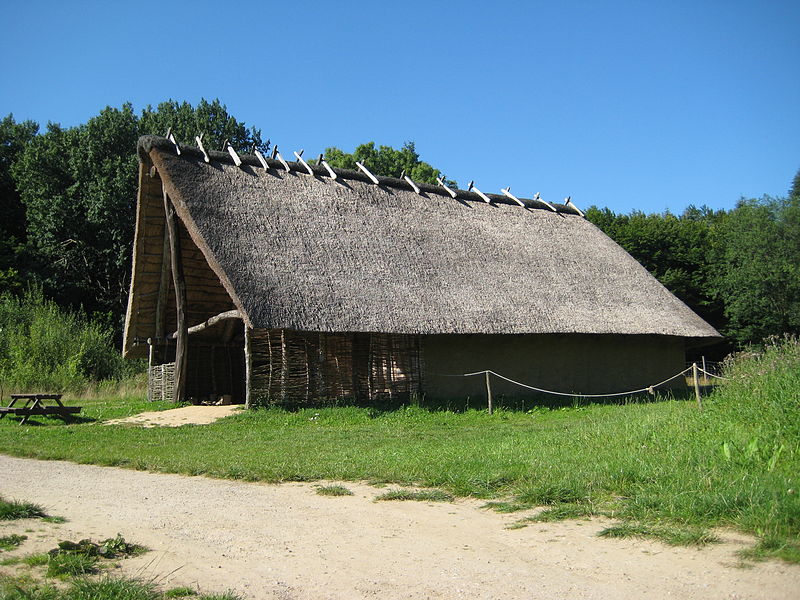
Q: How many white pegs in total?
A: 14